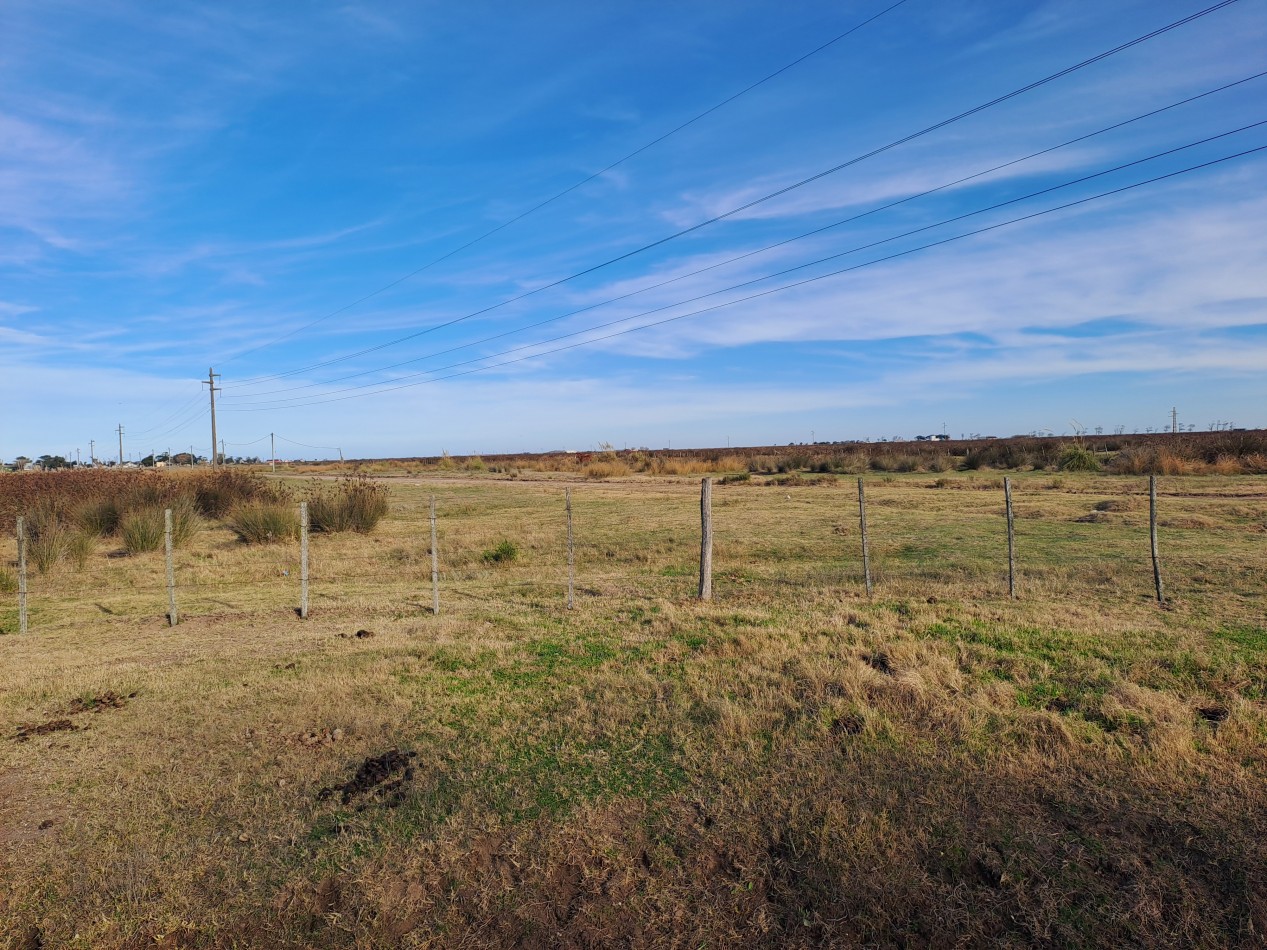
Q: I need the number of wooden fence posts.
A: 9